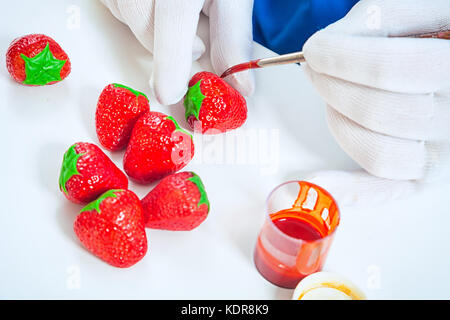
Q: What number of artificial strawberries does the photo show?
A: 7